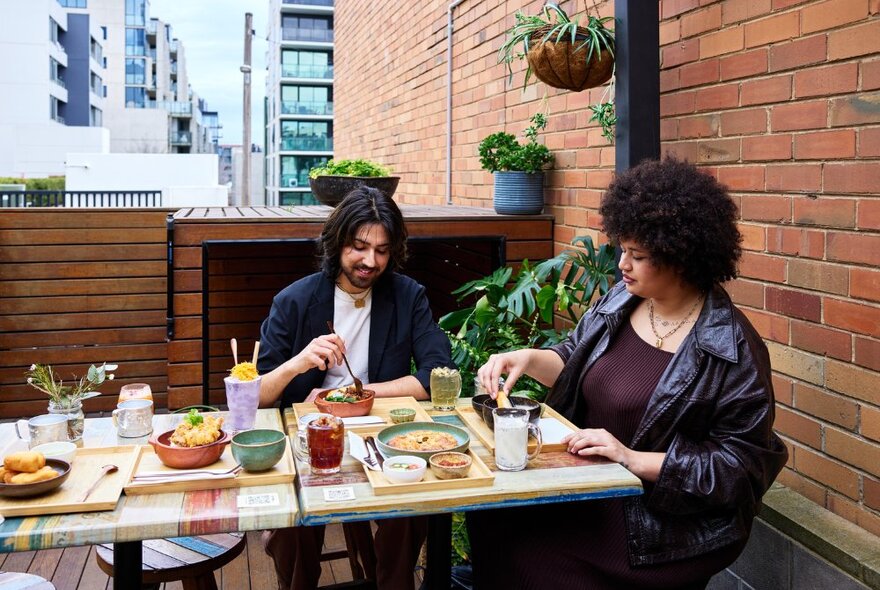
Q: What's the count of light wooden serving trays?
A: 5